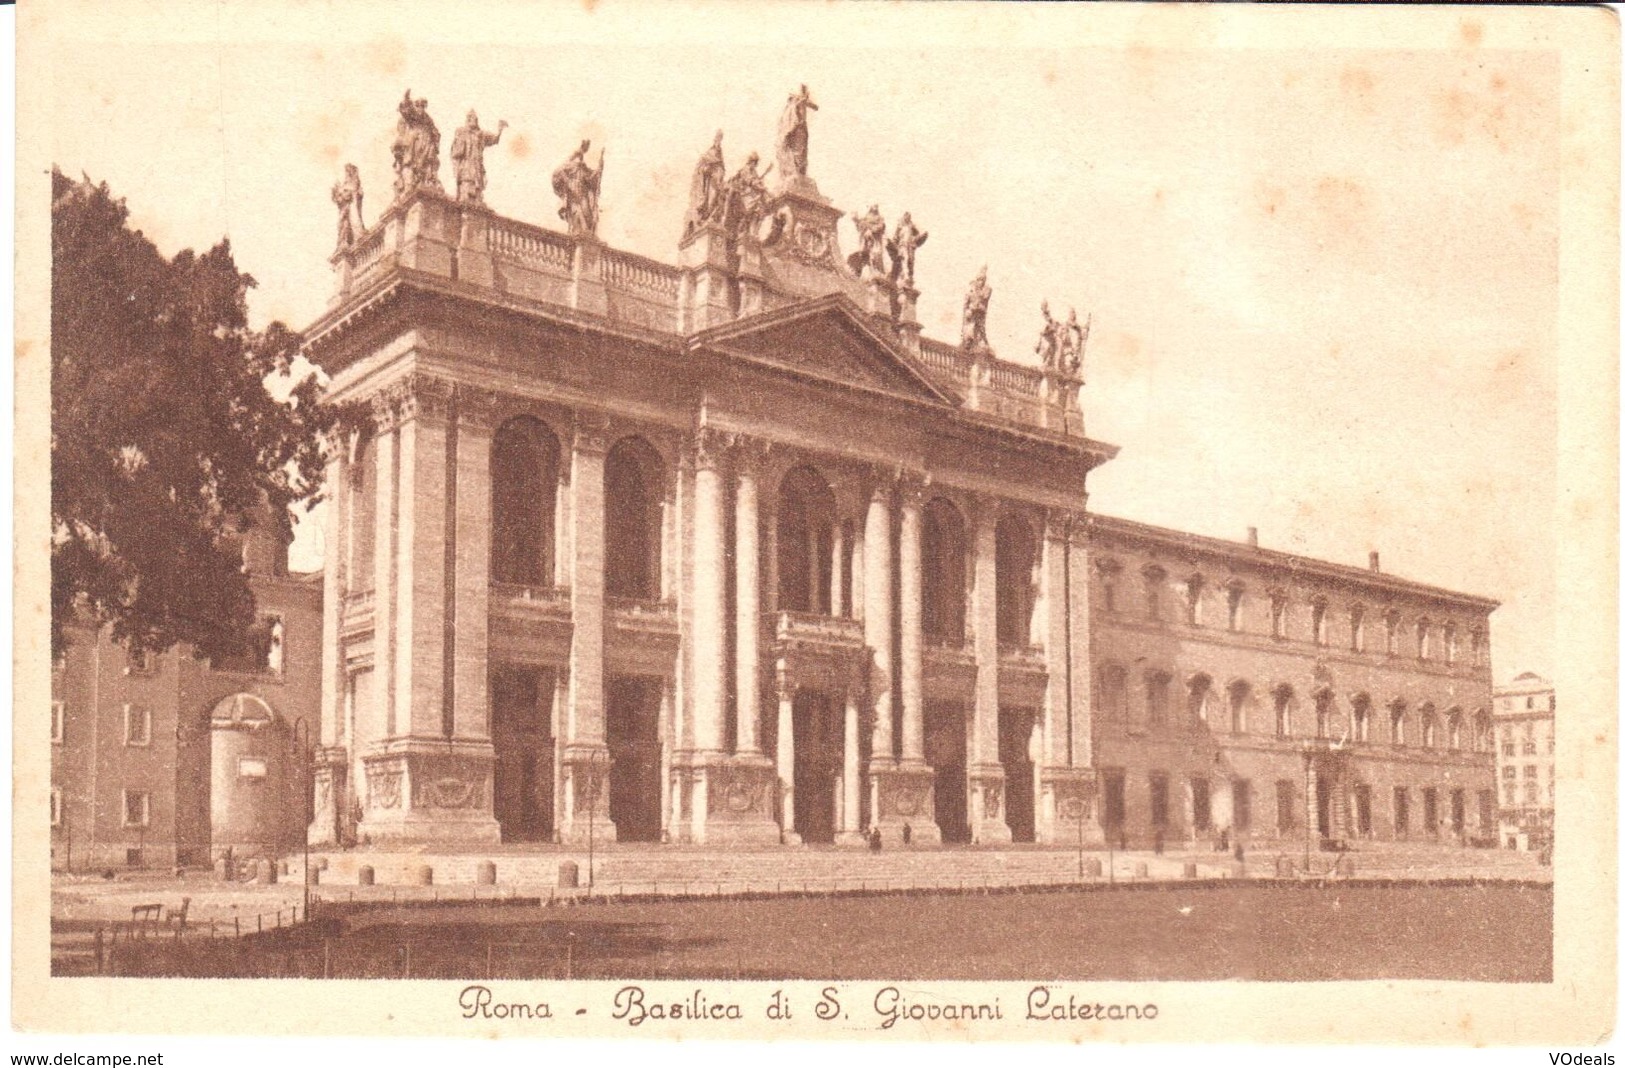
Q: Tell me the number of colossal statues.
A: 12